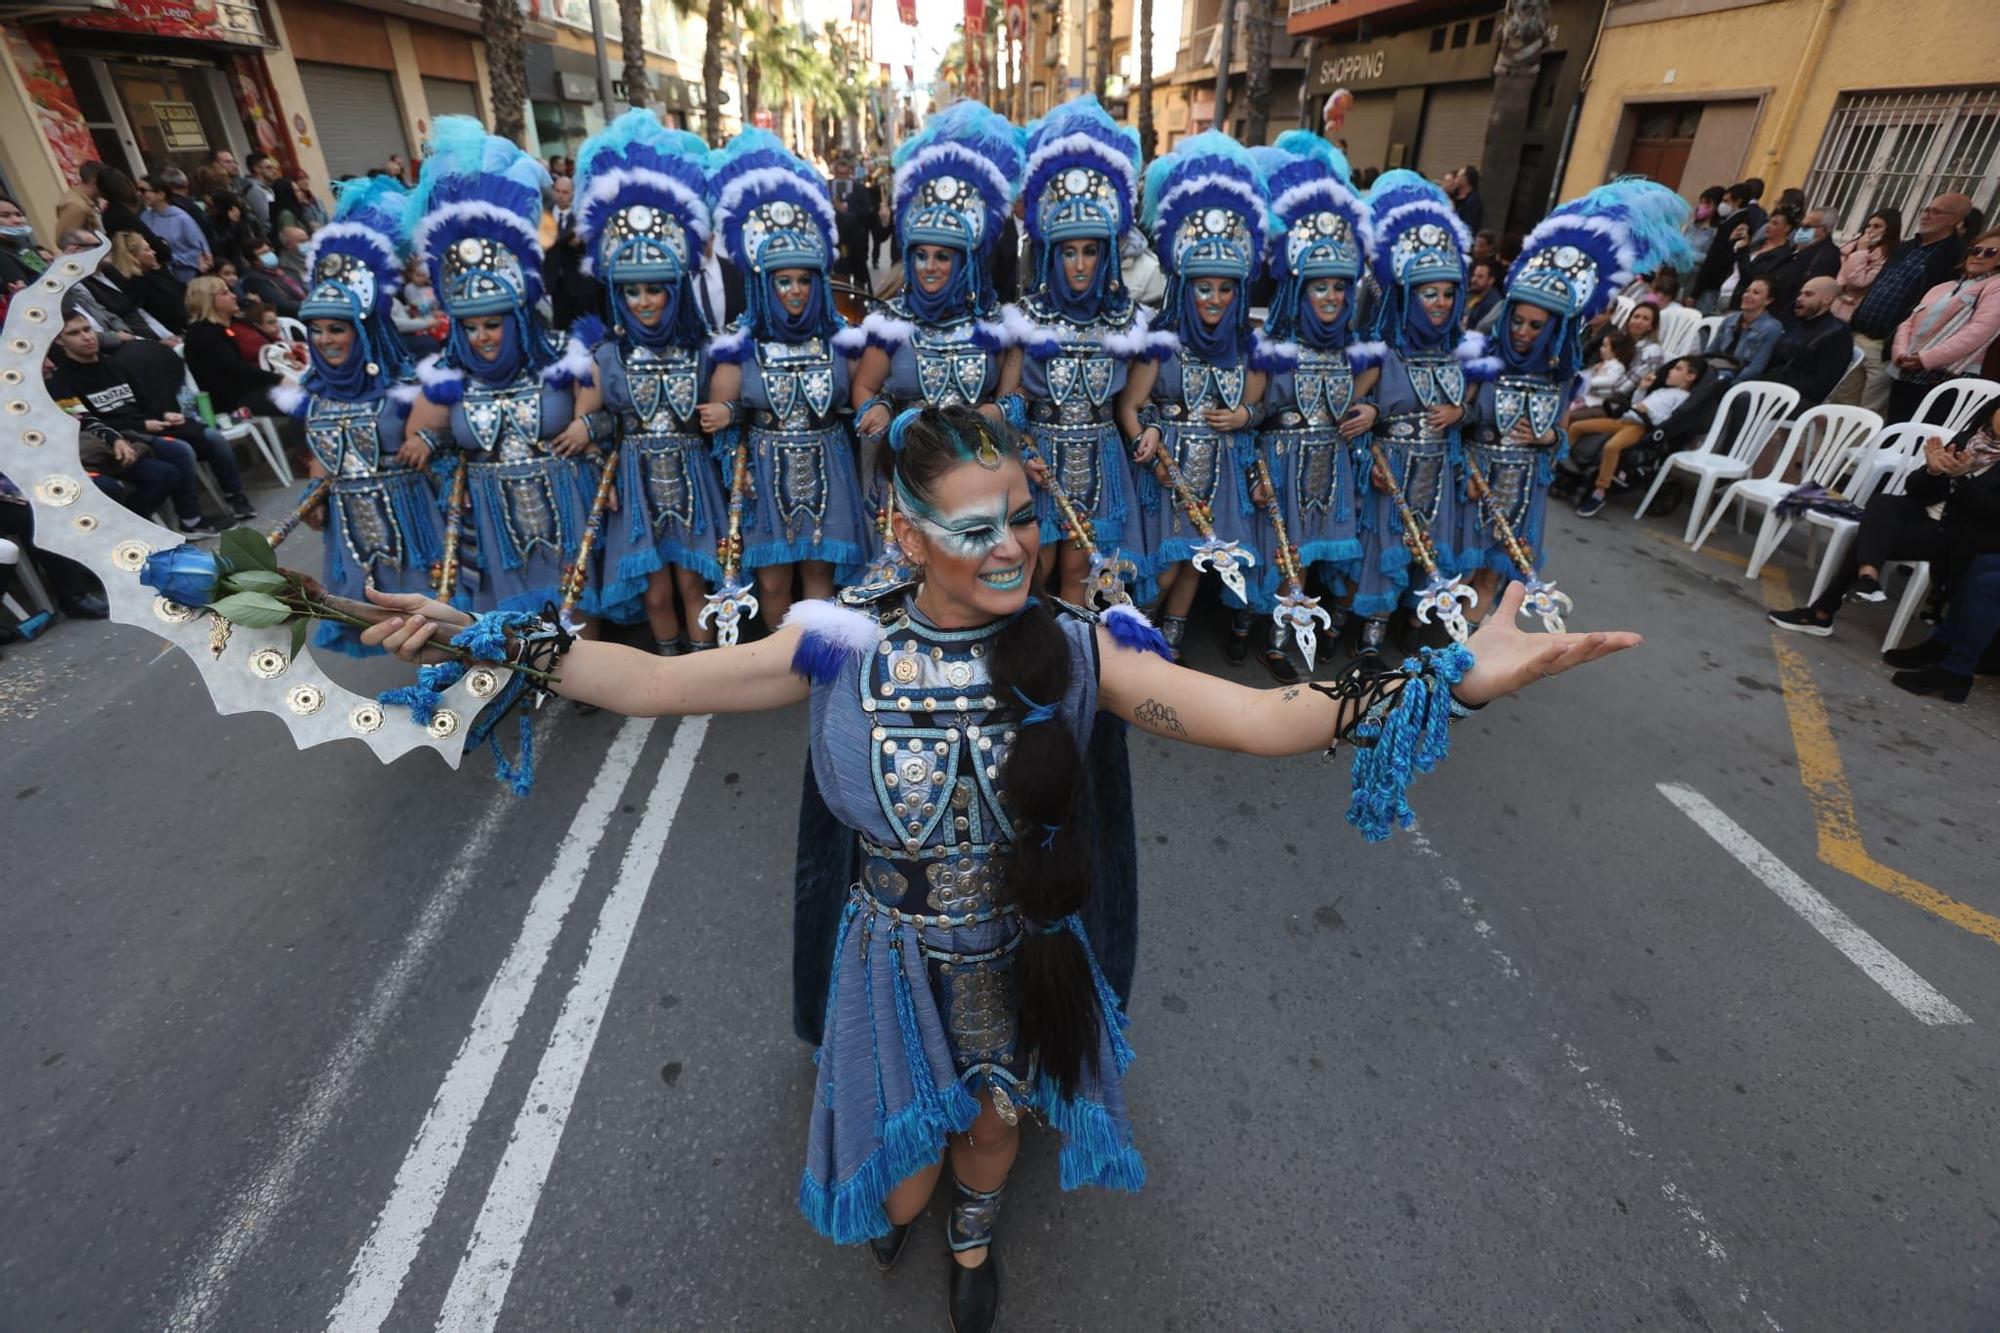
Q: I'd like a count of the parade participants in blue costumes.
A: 11